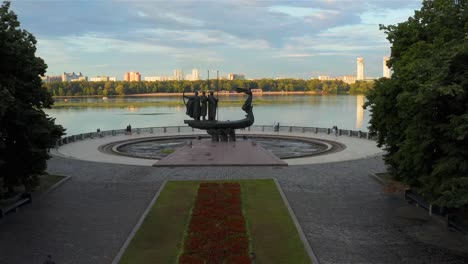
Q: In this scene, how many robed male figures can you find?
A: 3